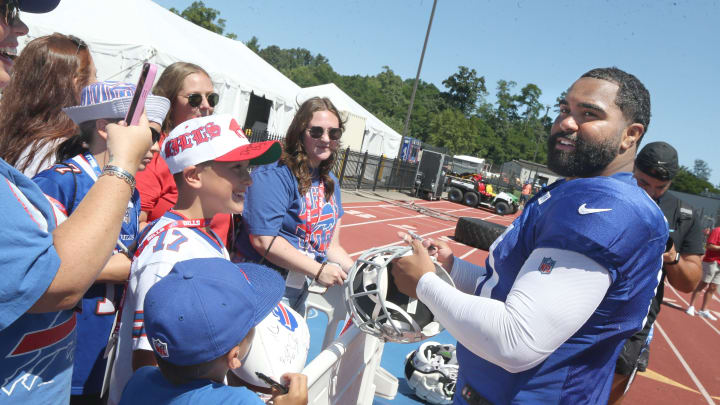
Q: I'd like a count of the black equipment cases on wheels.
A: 1